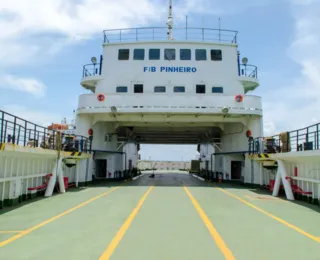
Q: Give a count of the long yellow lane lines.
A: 4